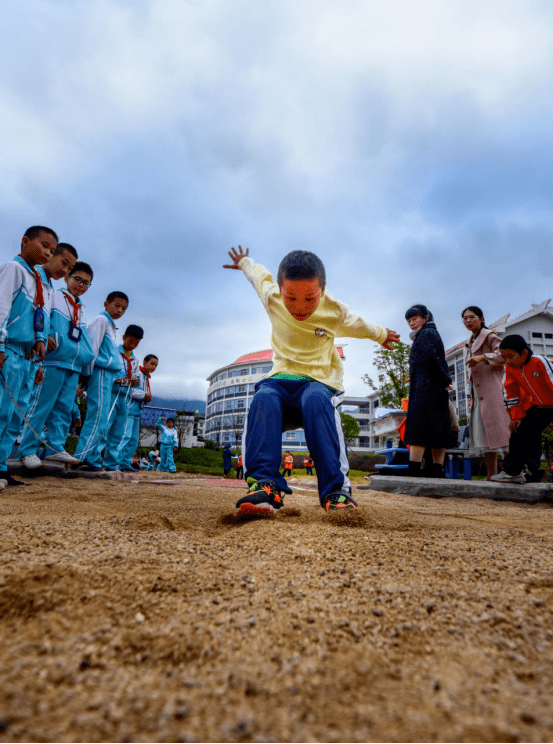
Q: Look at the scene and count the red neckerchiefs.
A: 4